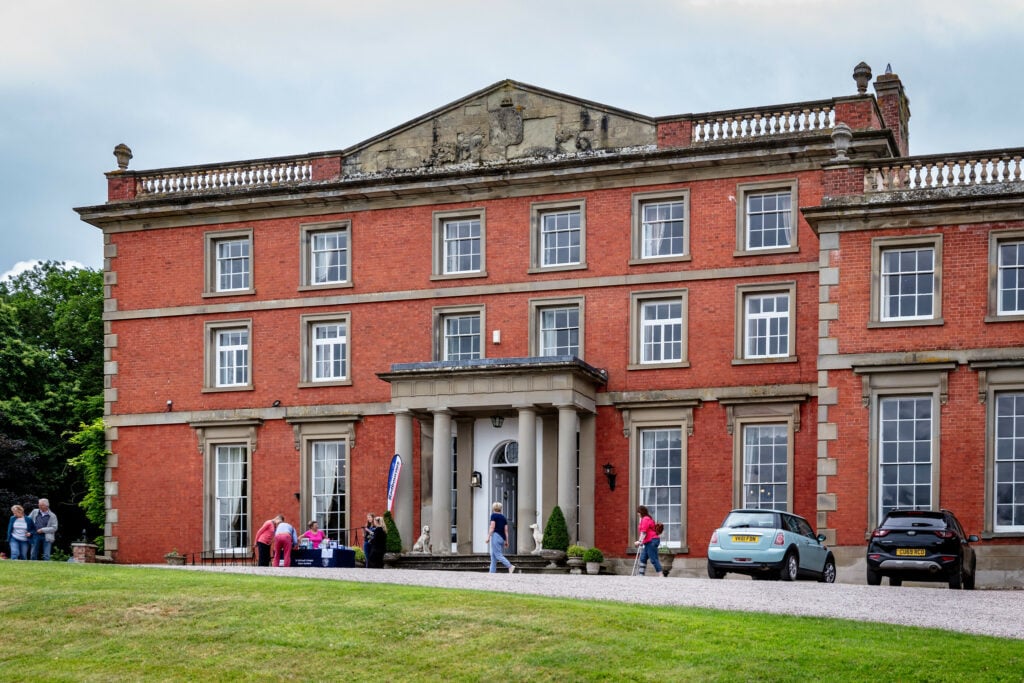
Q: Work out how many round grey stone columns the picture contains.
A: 4